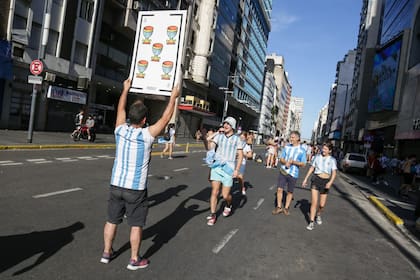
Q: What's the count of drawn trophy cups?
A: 5